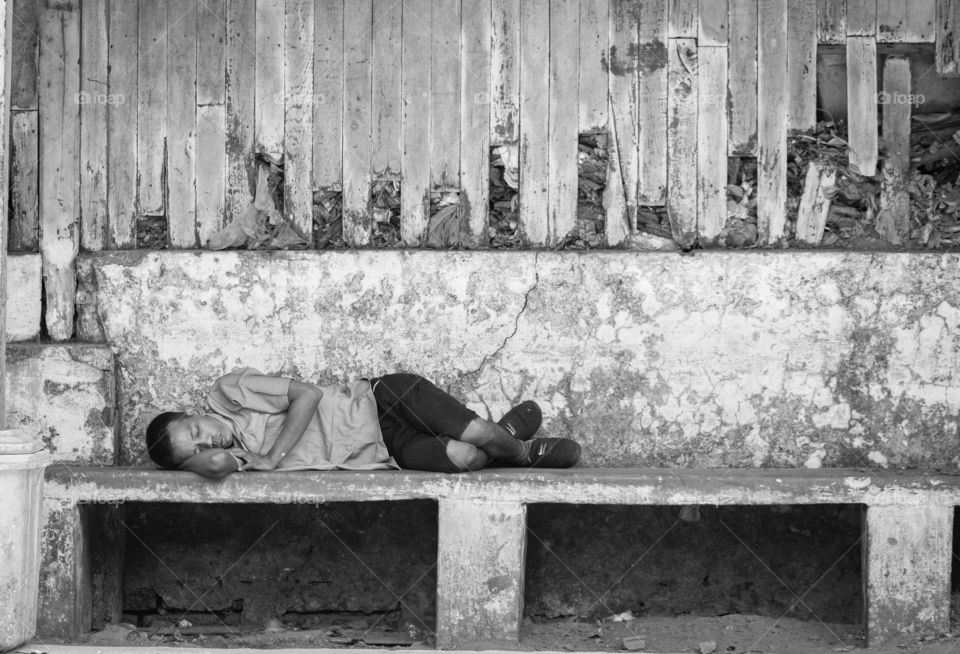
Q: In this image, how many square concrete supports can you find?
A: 3